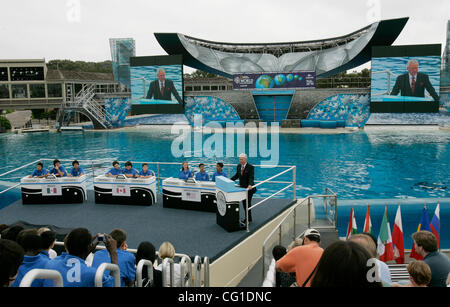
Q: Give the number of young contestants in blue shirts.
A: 9